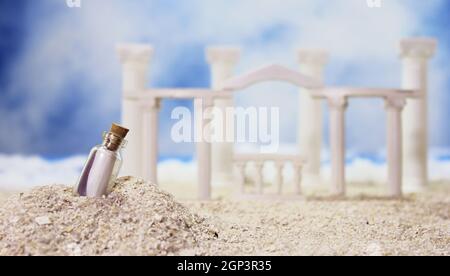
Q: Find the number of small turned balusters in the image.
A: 4